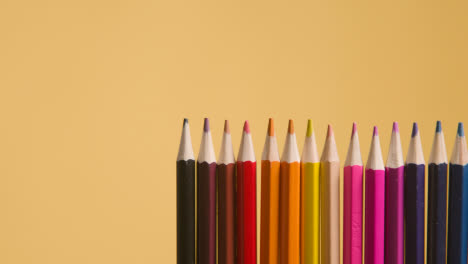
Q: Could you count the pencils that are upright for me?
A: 14